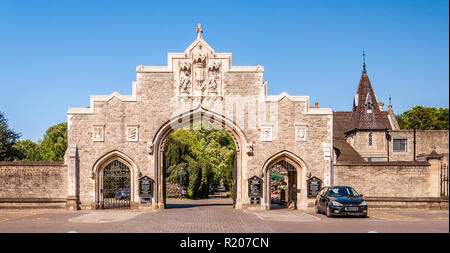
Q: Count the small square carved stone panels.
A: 4